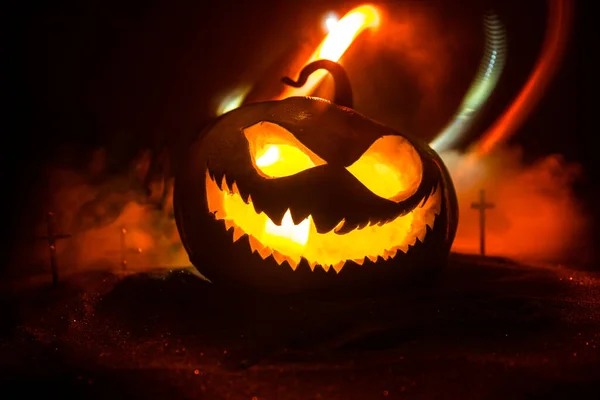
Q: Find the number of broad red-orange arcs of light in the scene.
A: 1